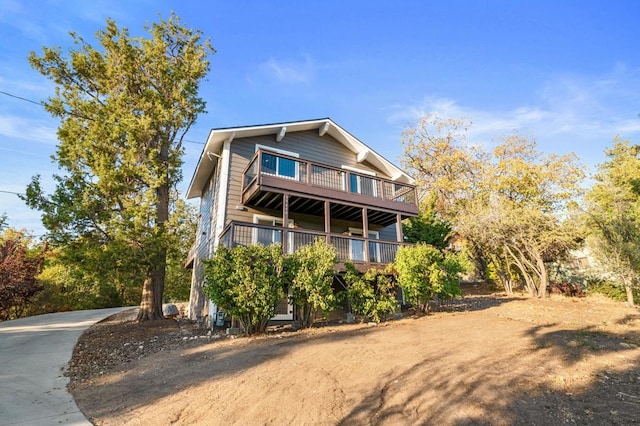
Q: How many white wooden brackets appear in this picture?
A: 5